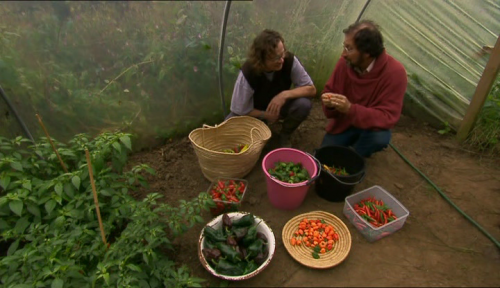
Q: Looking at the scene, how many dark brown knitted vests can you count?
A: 1